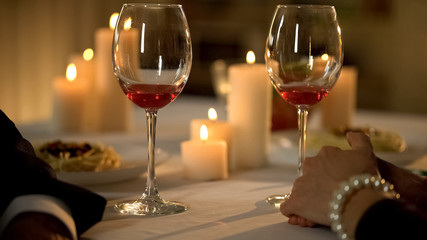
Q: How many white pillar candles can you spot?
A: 7